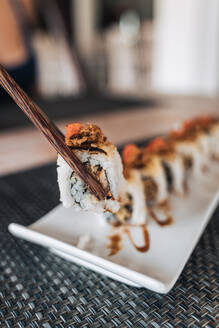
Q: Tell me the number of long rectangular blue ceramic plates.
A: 0